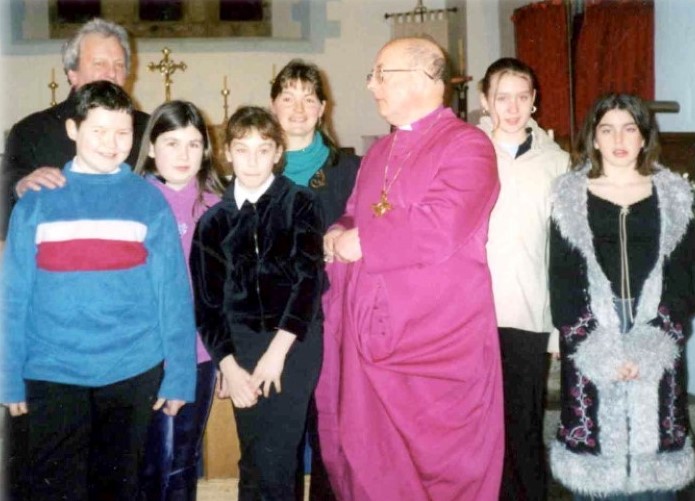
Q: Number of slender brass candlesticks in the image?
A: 3